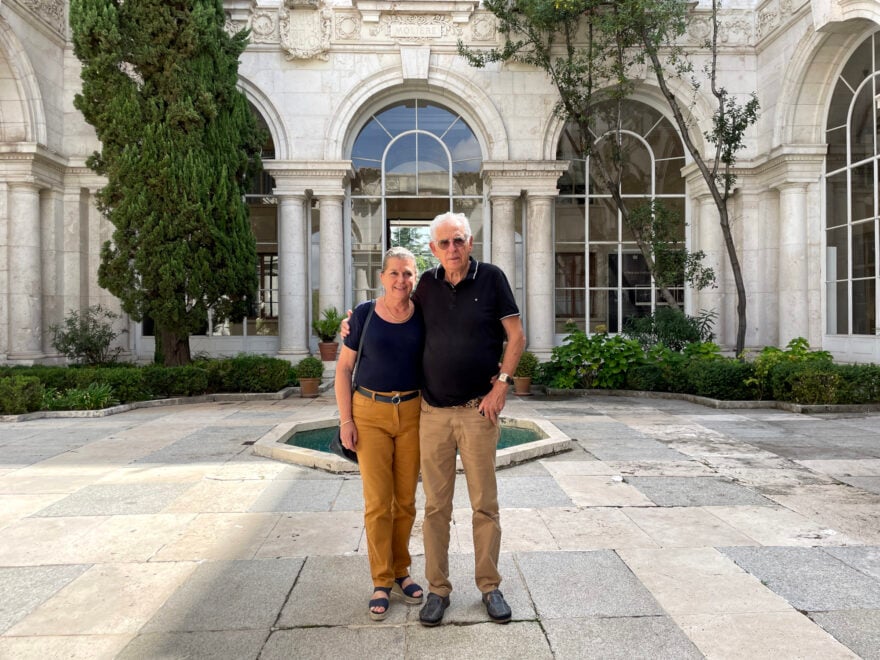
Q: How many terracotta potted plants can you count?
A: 3